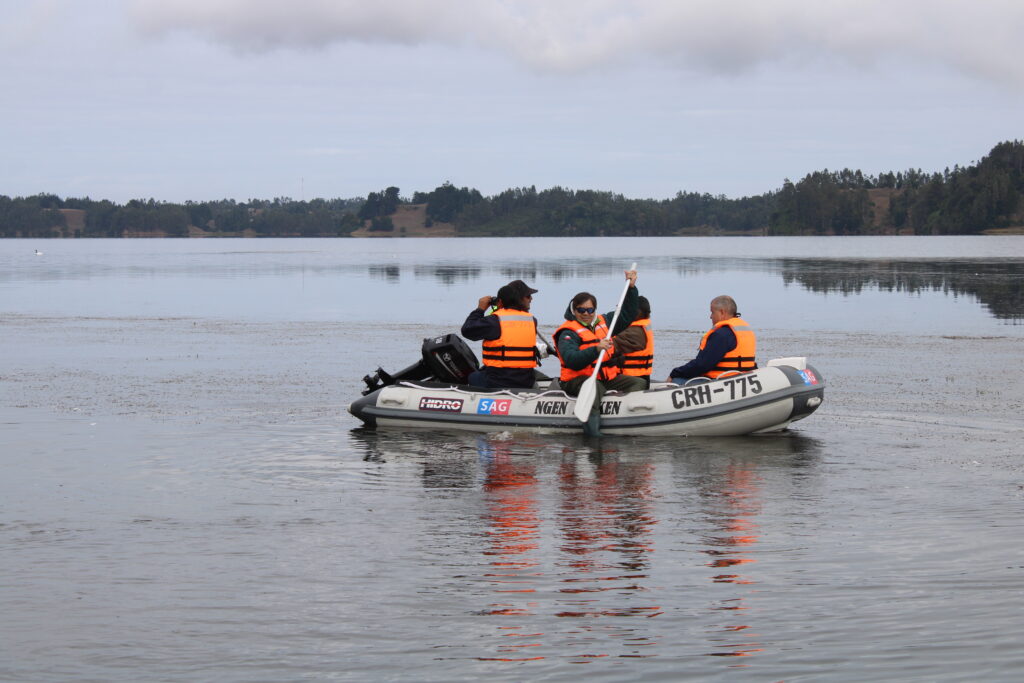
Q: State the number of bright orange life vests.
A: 4